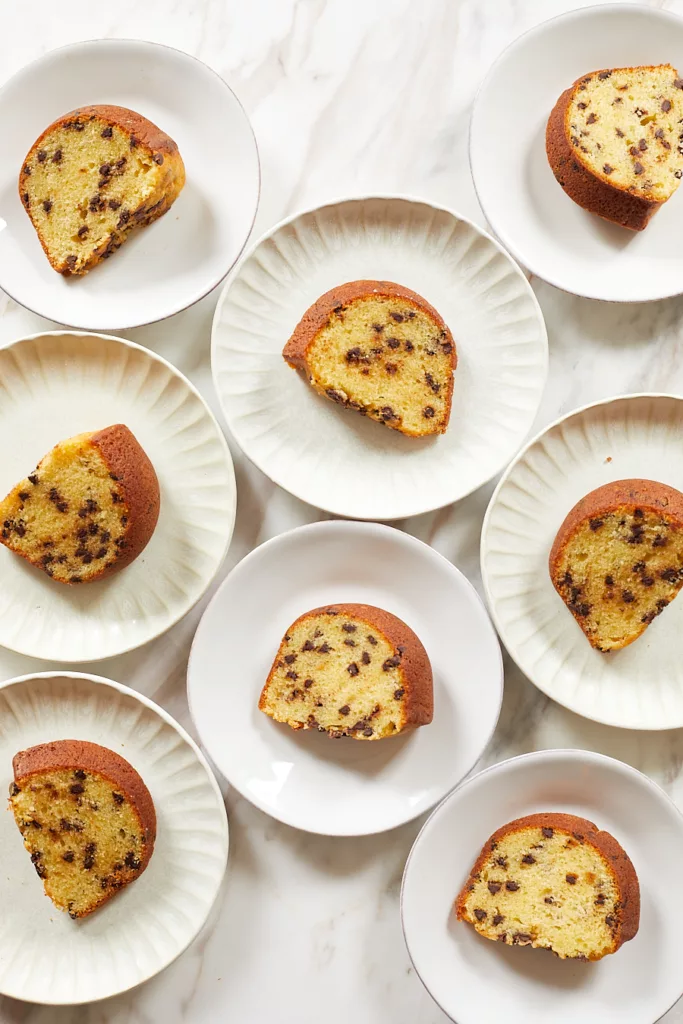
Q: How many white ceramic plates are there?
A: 8